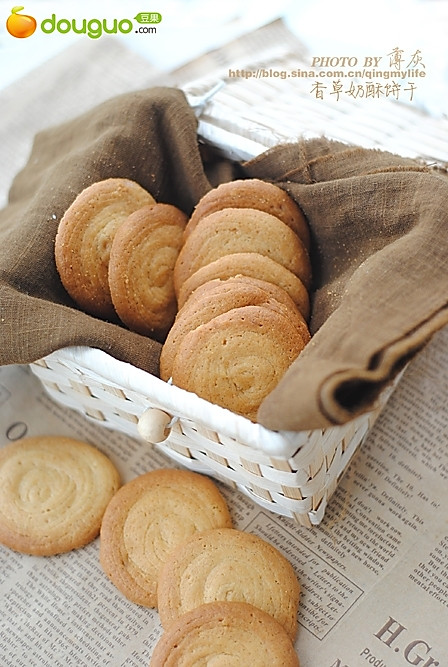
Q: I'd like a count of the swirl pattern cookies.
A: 11